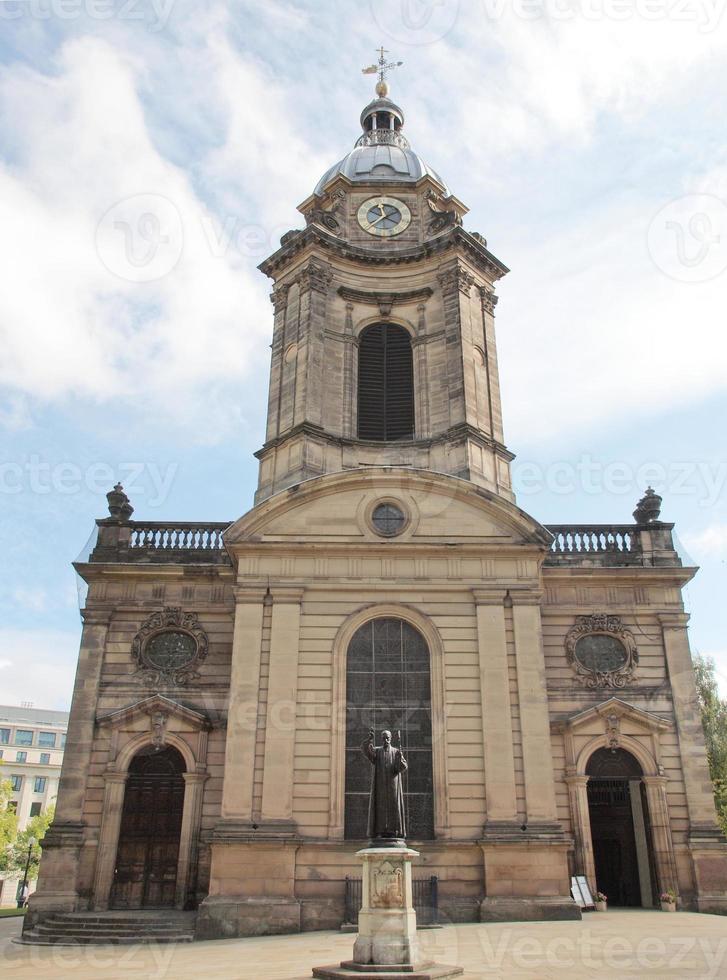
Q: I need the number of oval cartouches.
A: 2